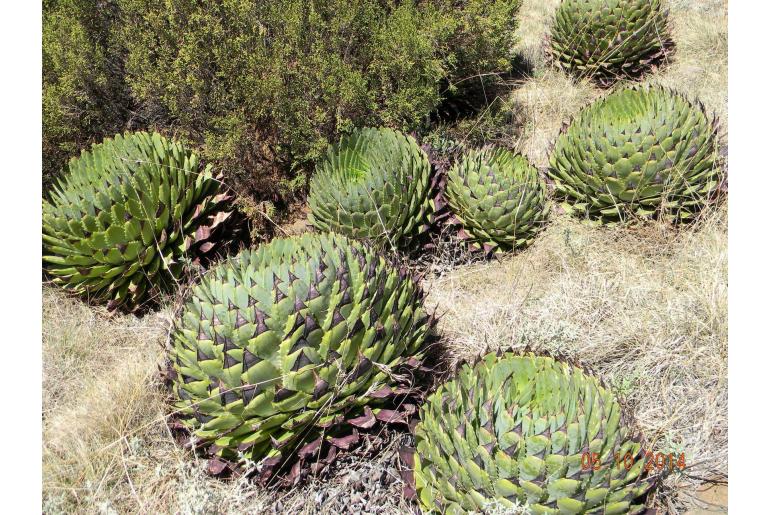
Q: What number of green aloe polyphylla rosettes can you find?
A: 7